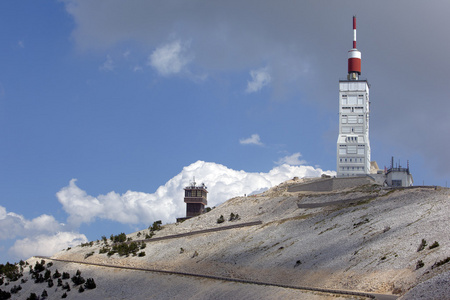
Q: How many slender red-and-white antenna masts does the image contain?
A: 1